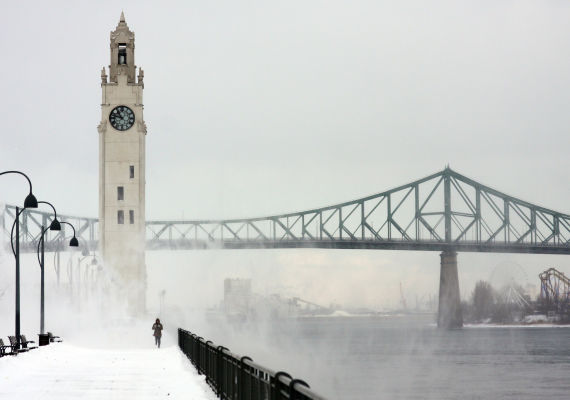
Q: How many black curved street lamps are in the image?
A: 3